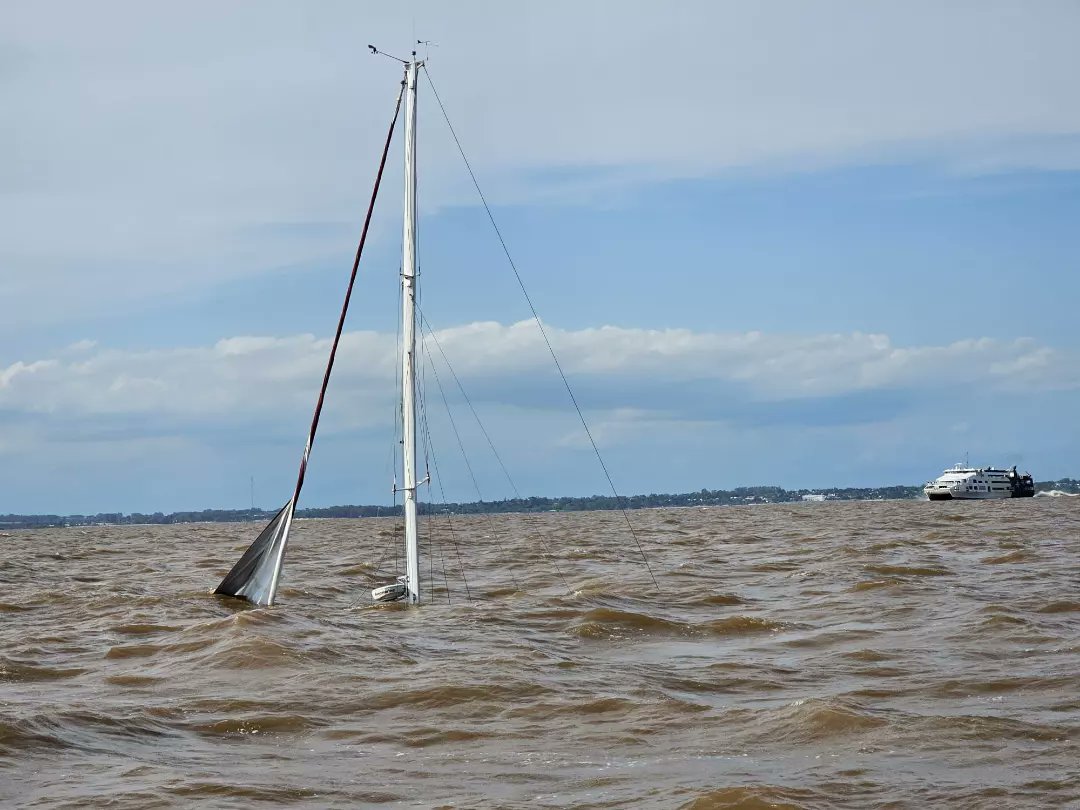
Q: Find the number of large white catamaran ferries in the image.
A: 1